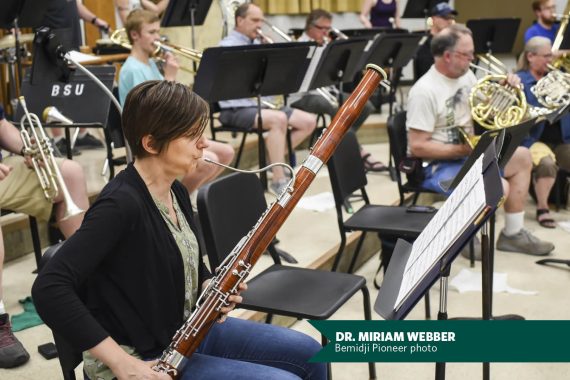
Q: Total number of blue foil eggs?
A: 0